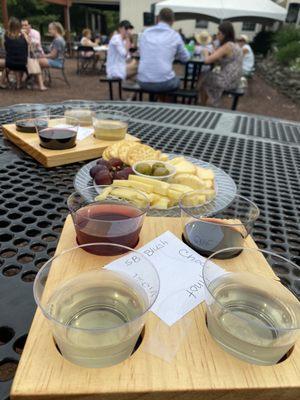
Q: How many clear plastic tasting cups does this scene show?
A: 8